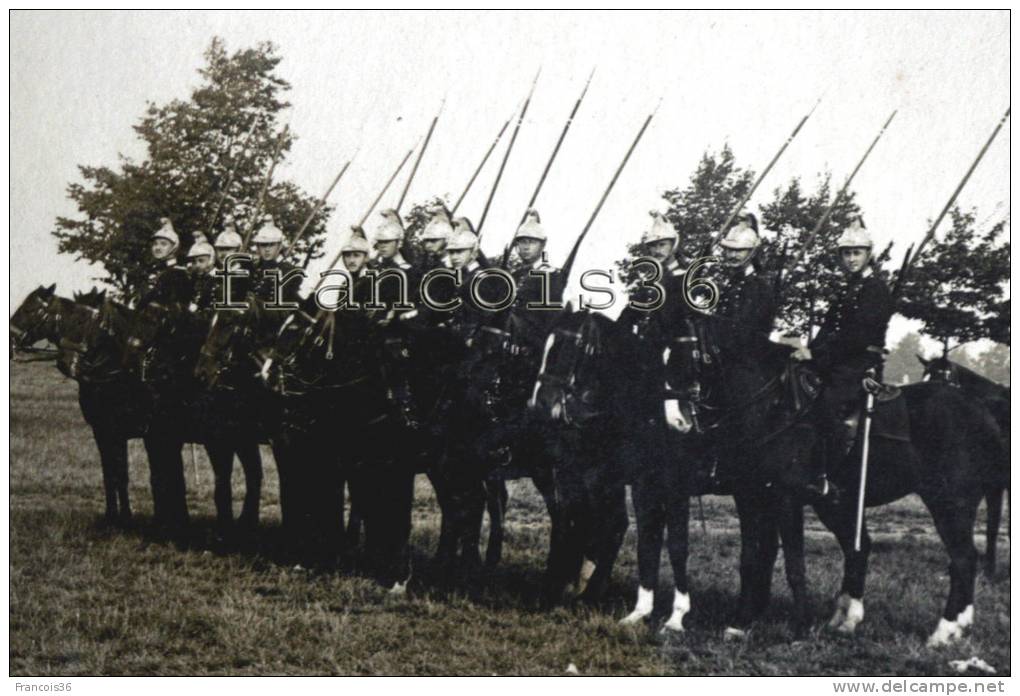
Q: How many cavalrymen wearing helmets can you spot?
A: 12